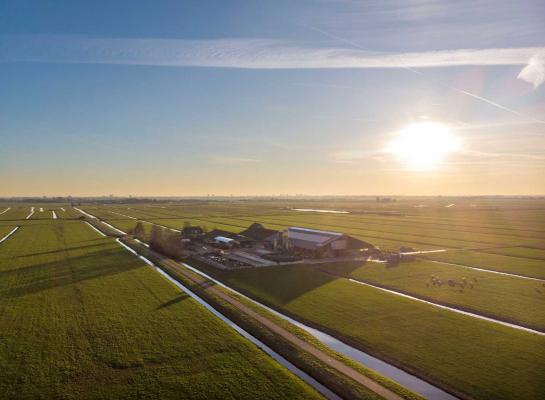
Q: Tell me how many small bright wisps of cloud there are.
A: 1